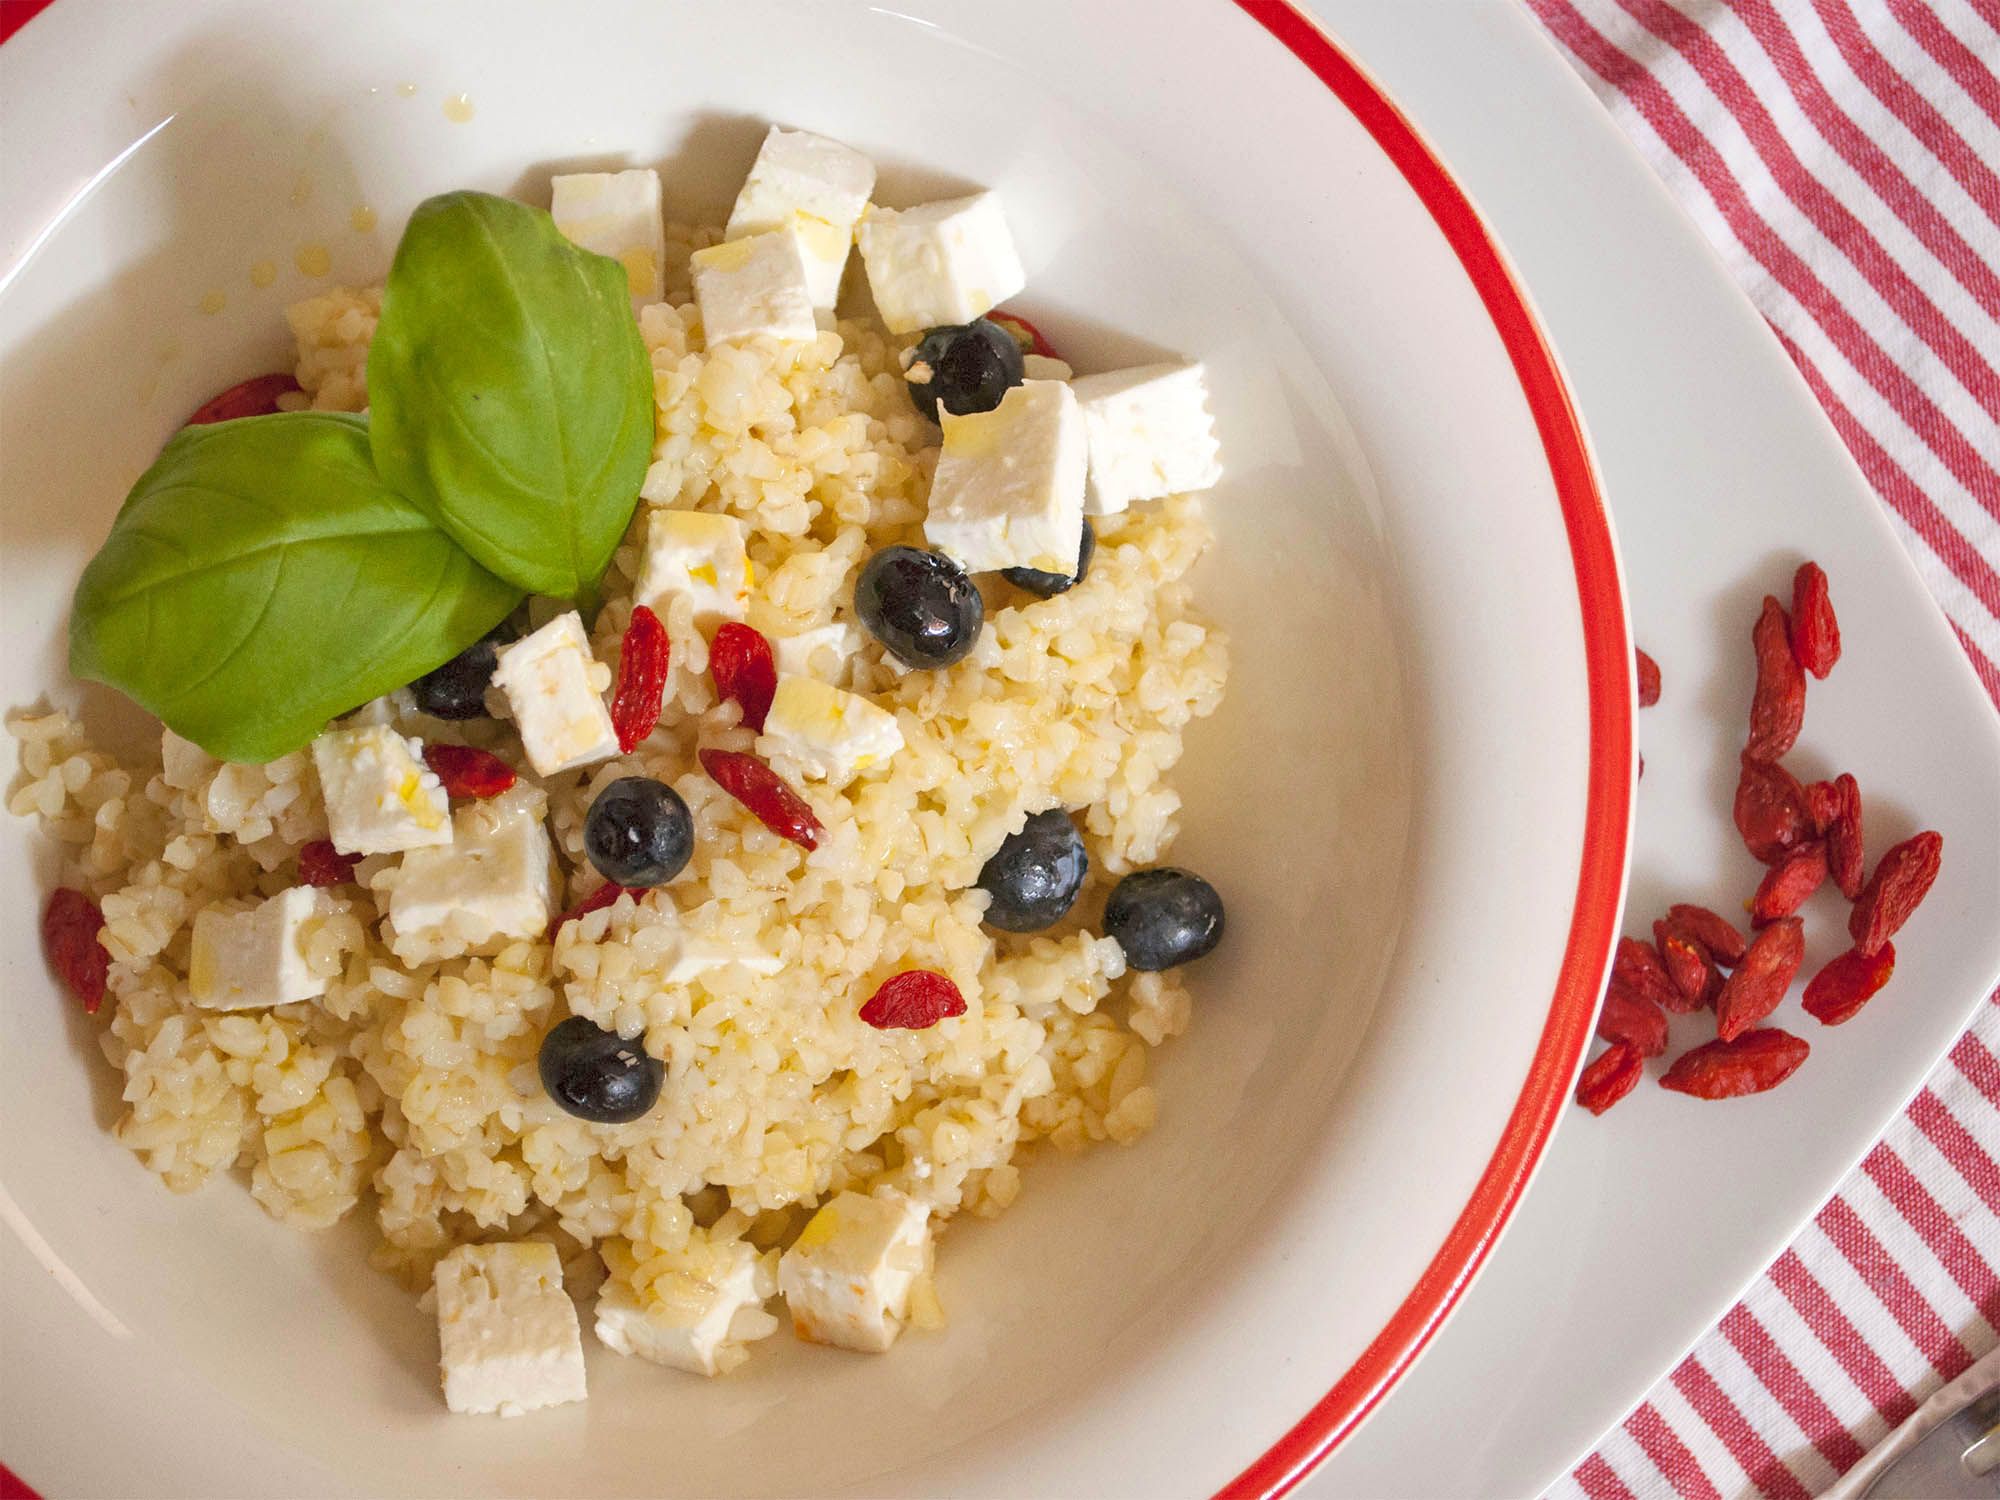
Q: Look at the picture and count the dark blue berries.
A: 8